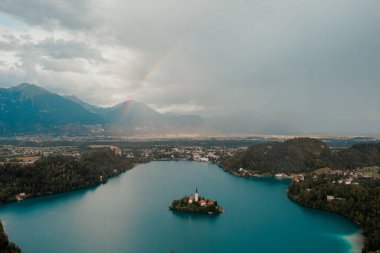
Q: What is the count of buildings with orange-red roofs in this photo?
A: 3